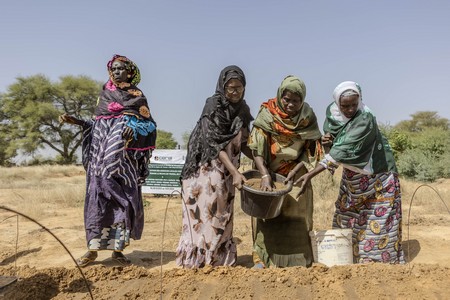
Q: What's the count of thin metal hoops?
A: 4